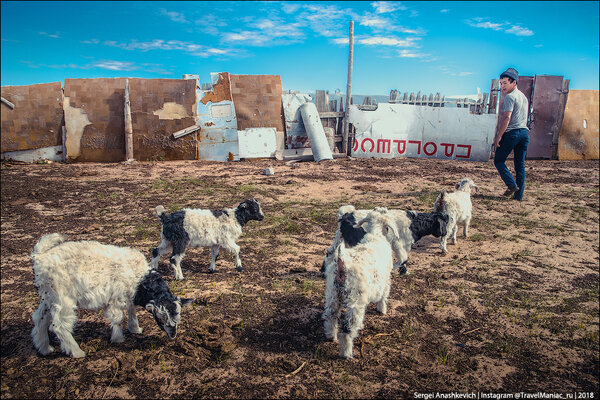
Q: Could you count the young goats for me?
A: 5